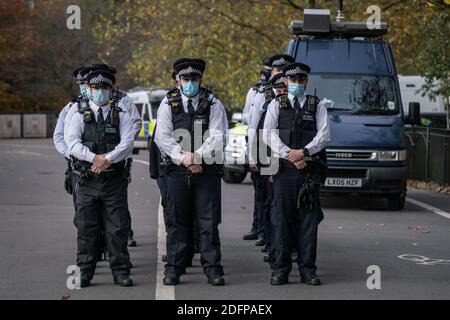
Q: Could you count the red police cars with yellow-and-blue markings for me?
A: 0